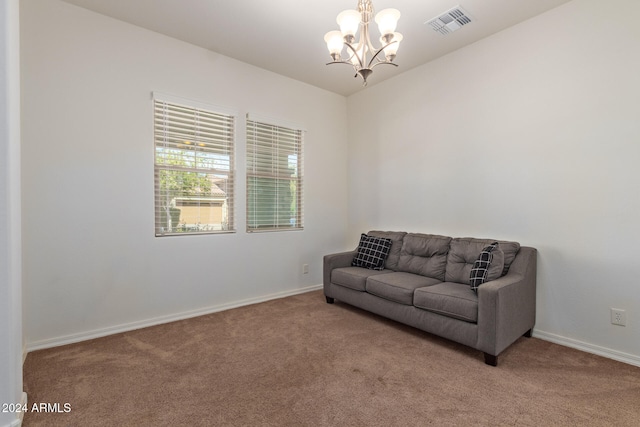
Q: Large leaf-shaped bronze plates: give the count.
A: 0